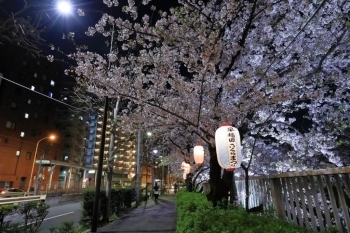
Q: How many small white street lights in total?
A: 2